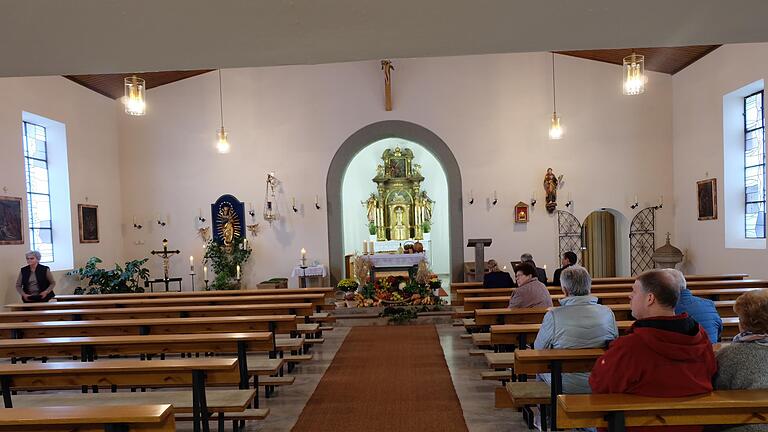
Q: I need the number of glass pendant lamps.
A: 4